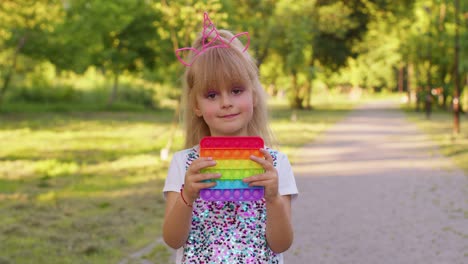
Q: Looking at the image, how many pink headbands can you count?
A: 1